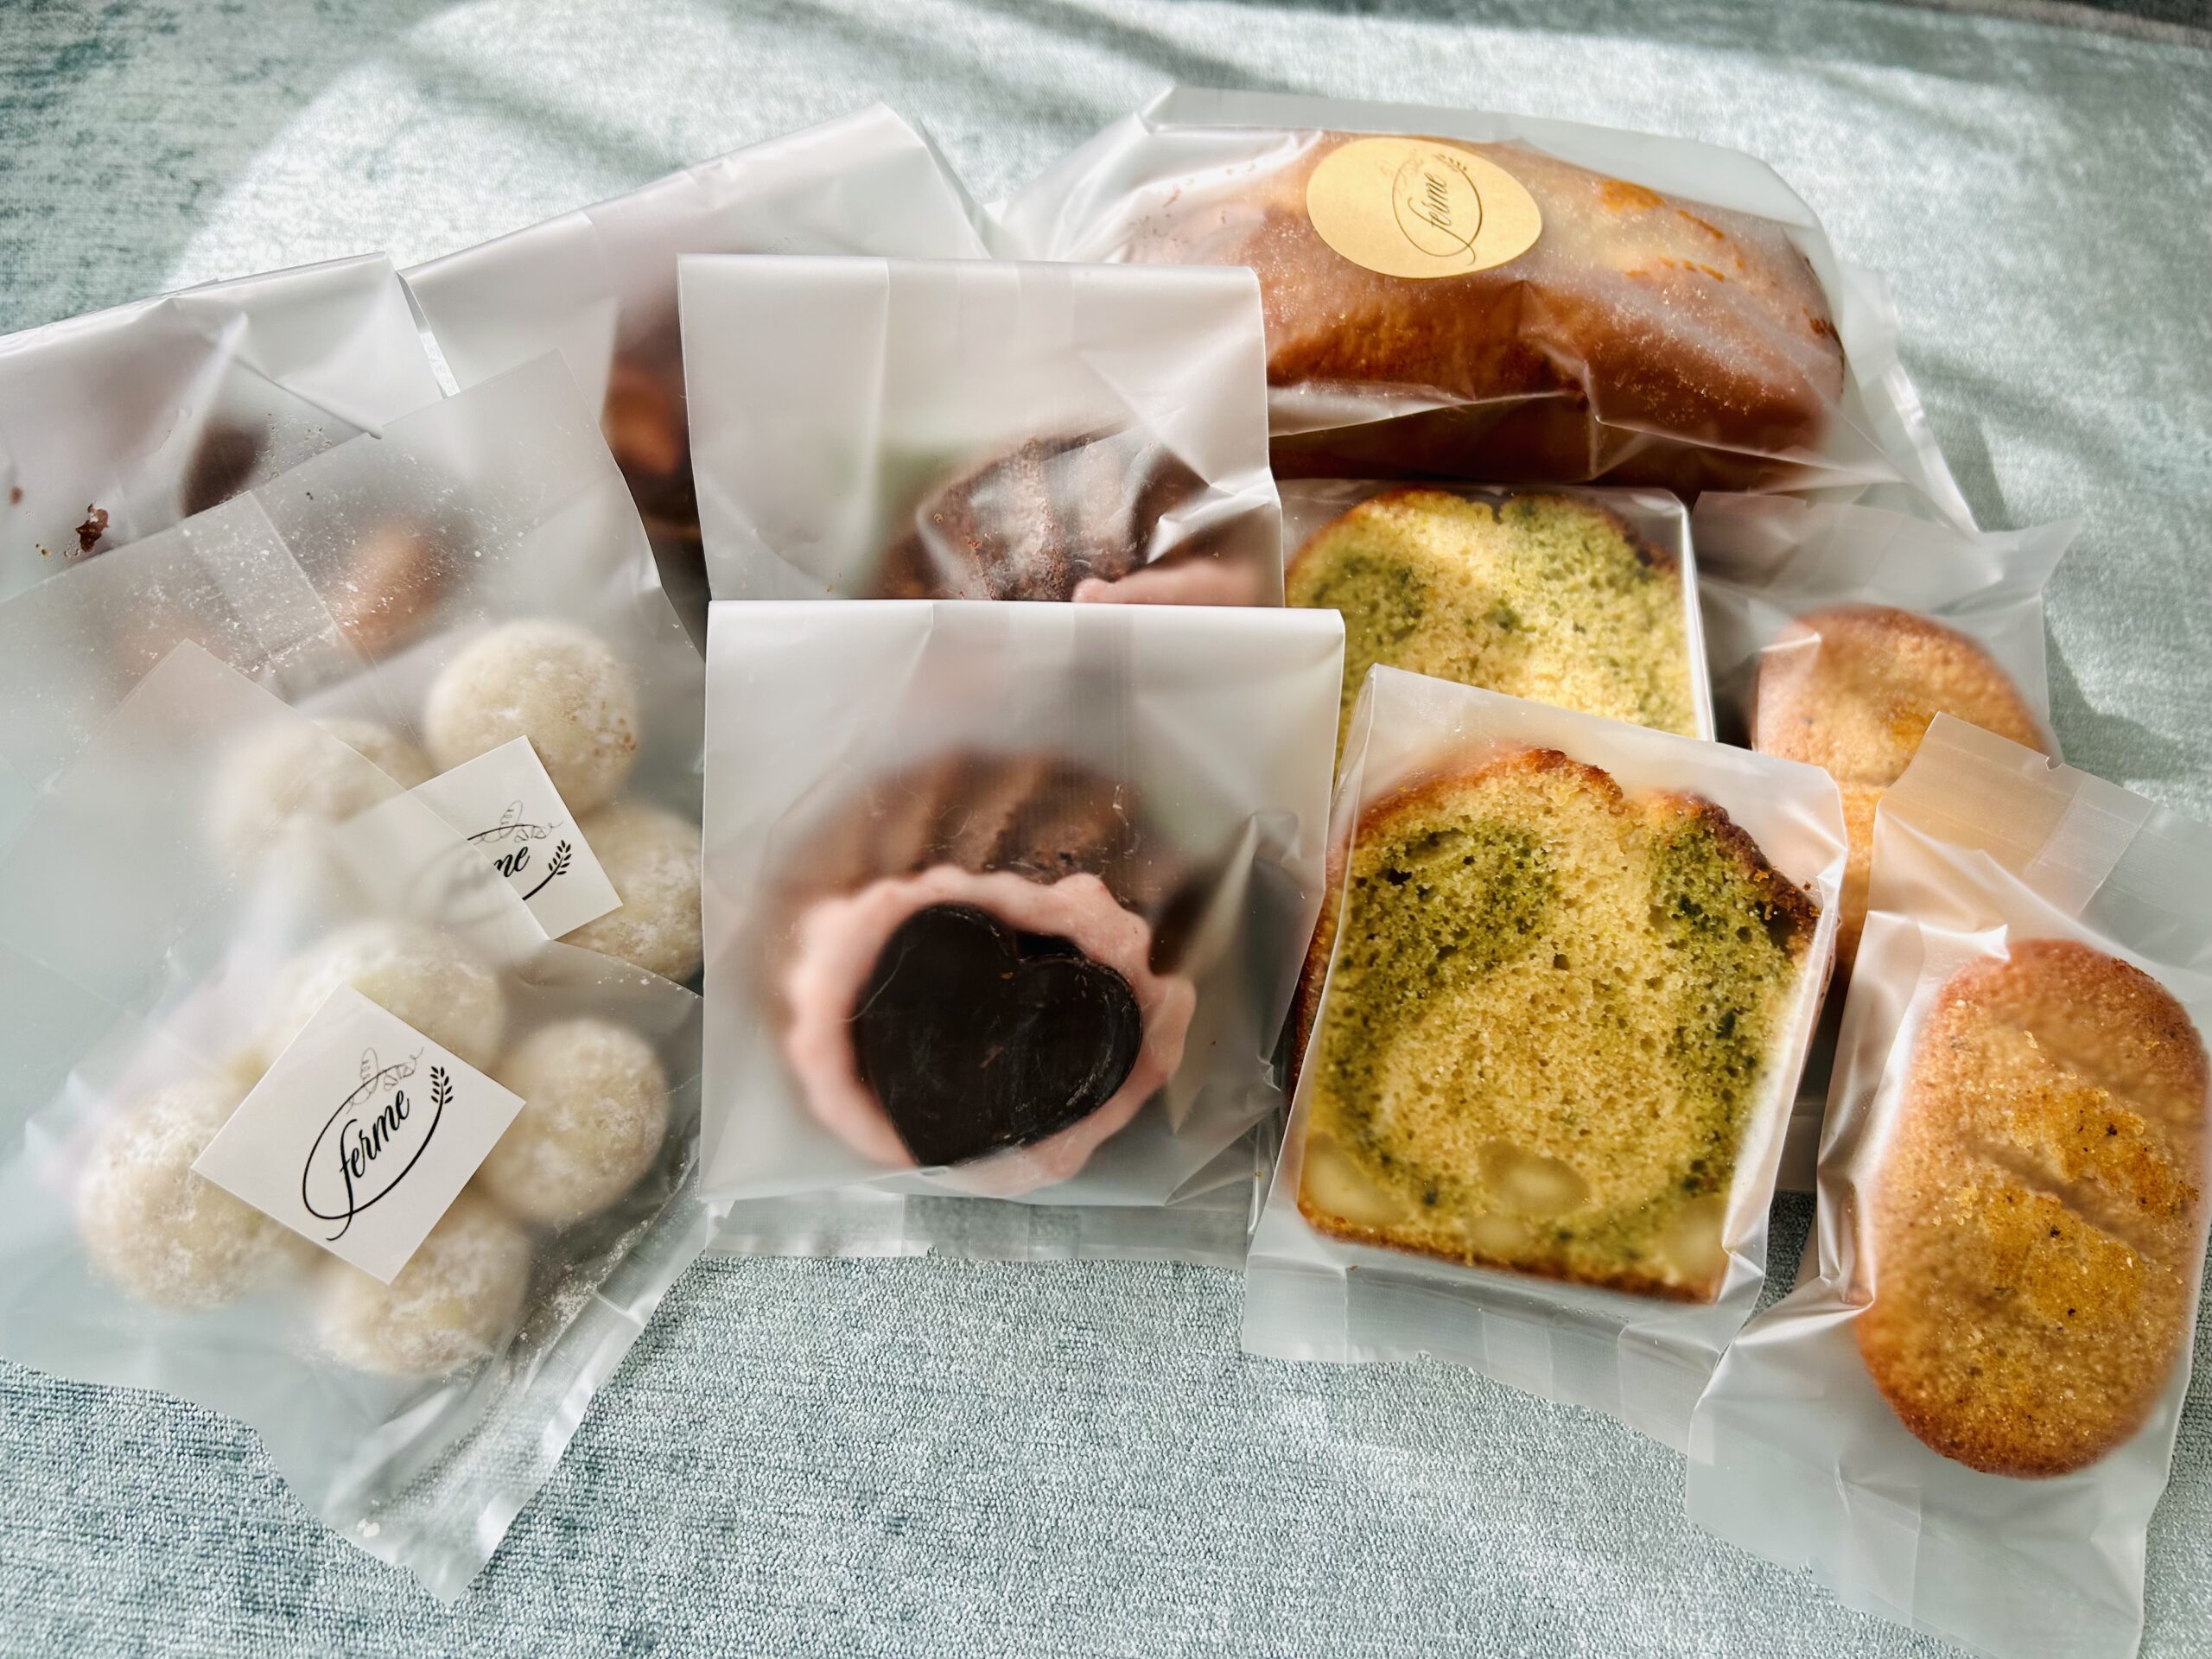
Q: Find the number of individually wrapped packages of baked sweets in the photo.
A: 11